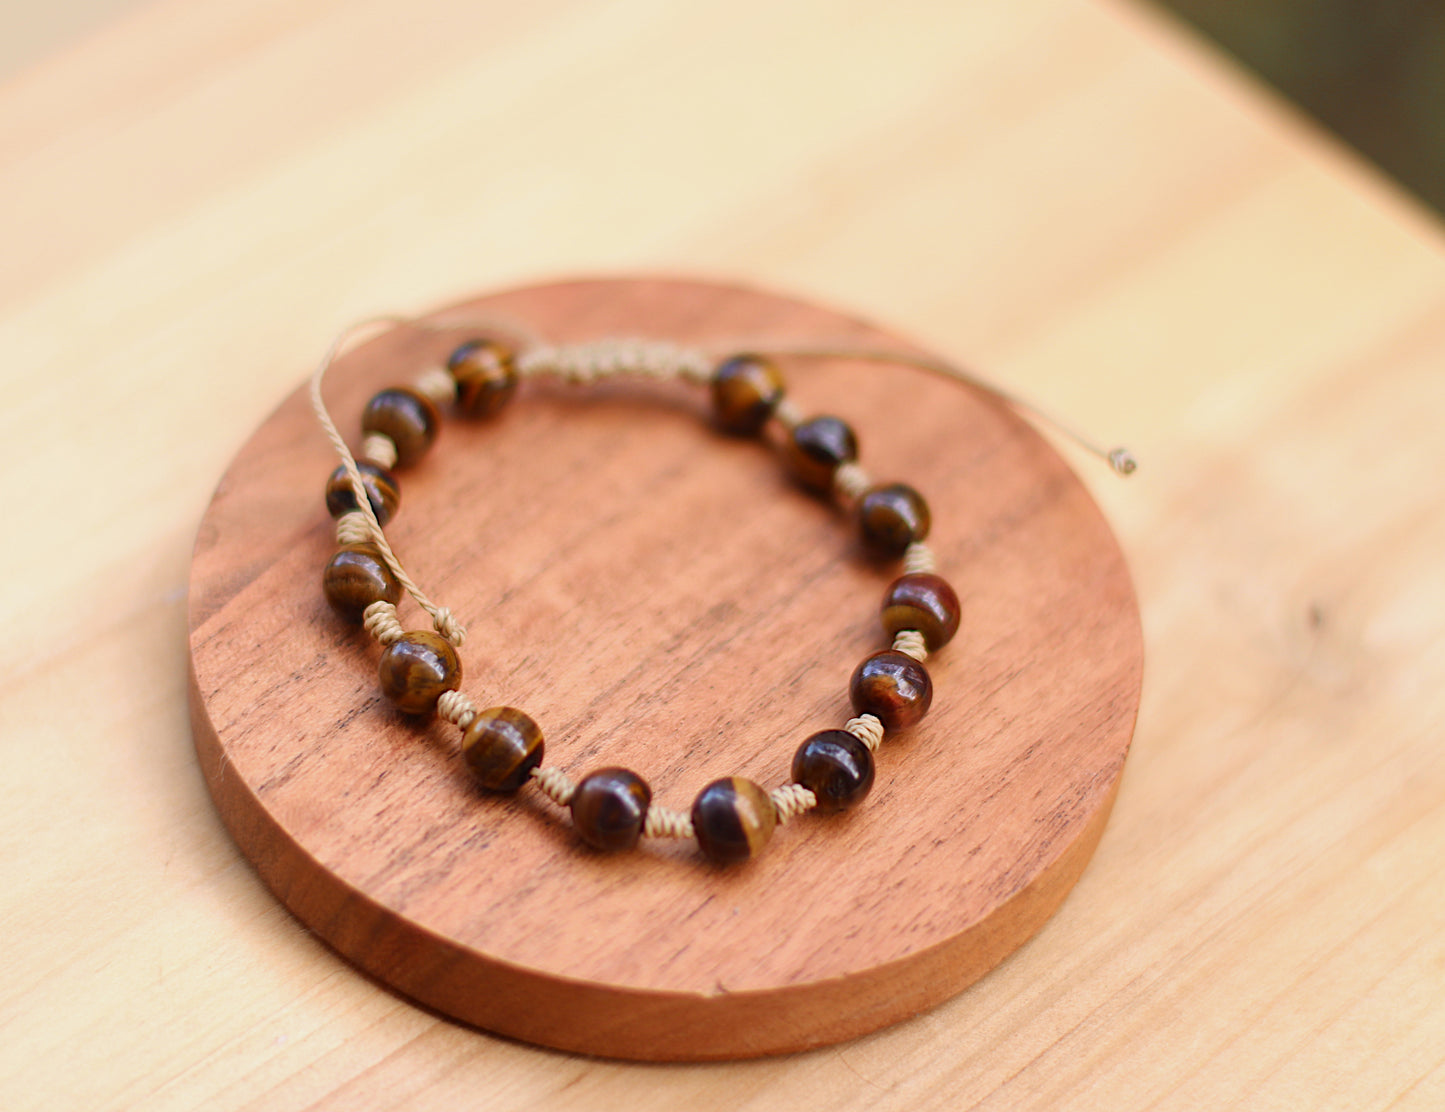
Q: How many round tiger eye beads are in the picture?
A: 14